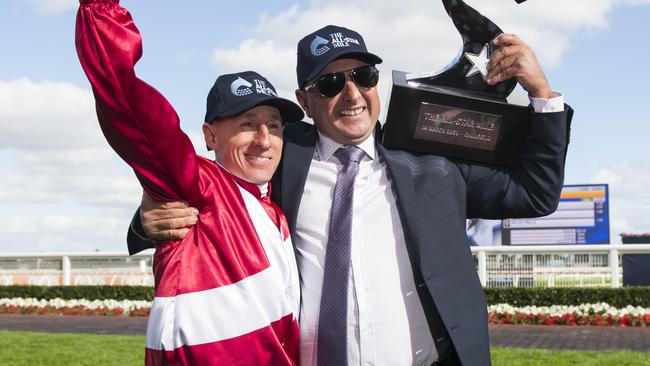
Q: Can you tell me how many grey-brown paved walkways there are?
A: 1